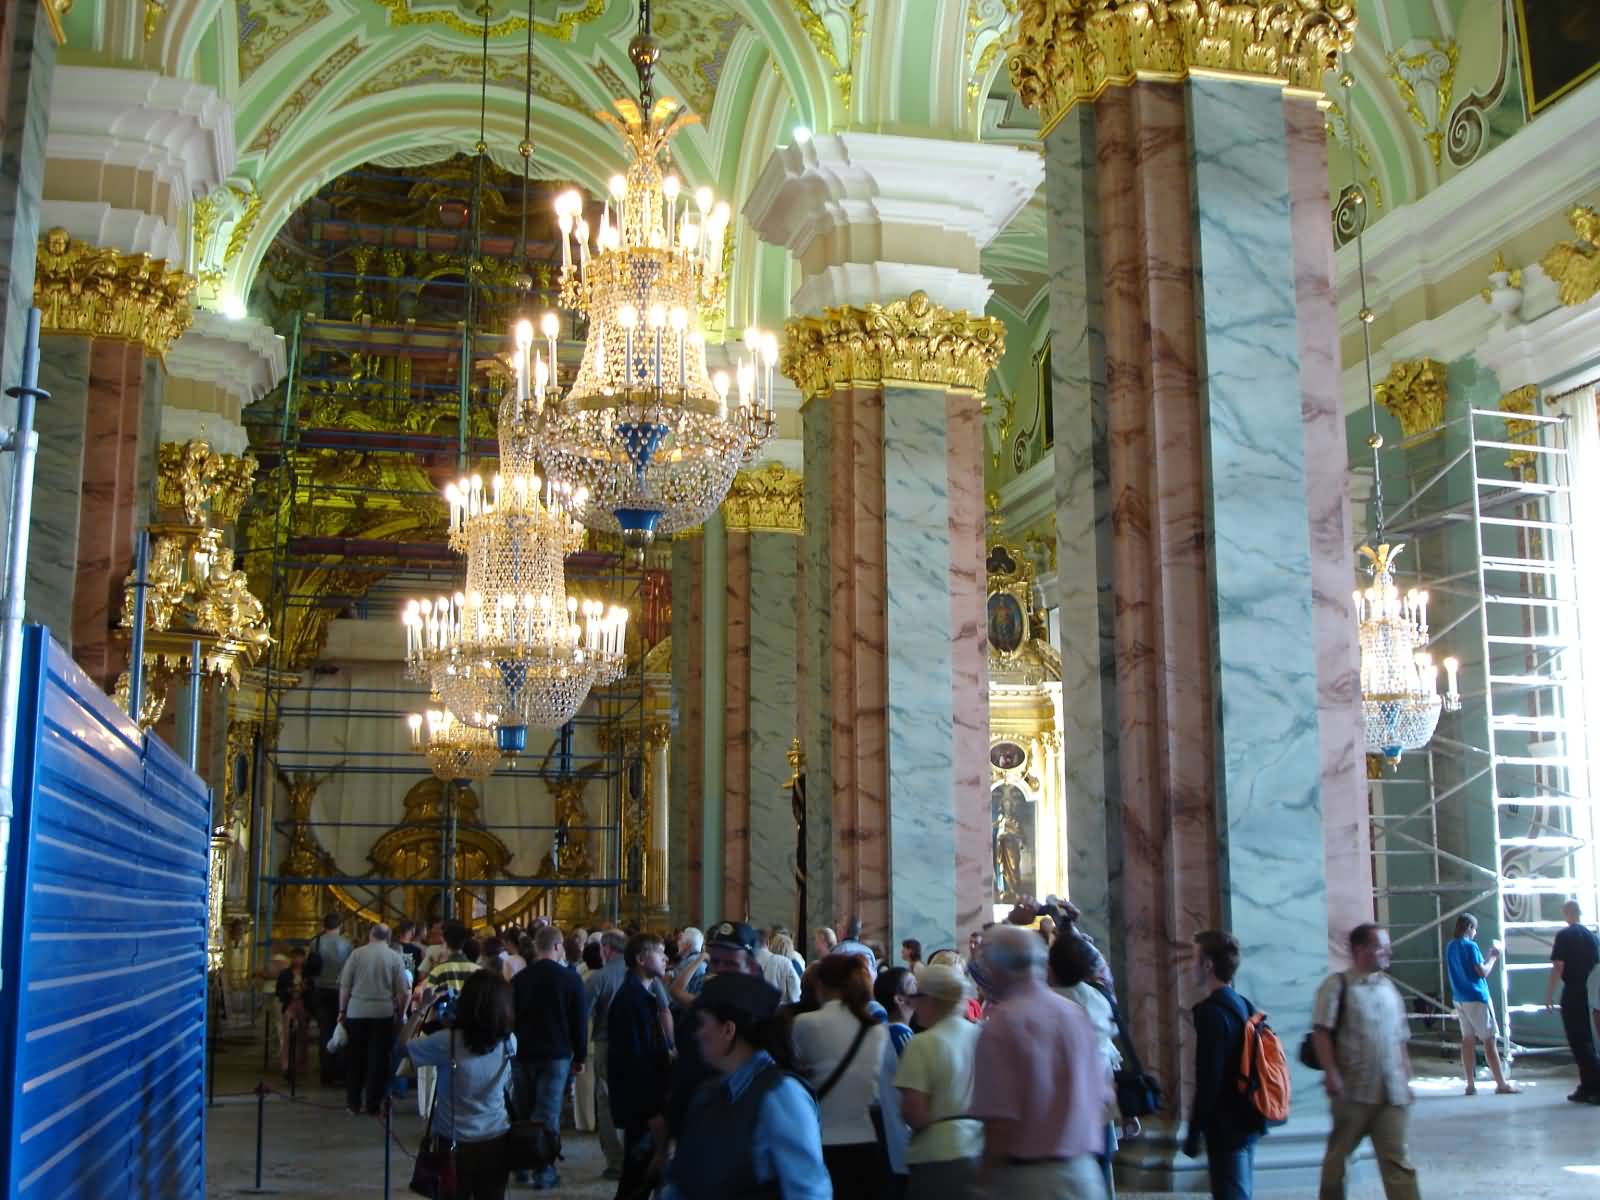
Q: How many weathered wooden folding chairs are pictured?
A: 0